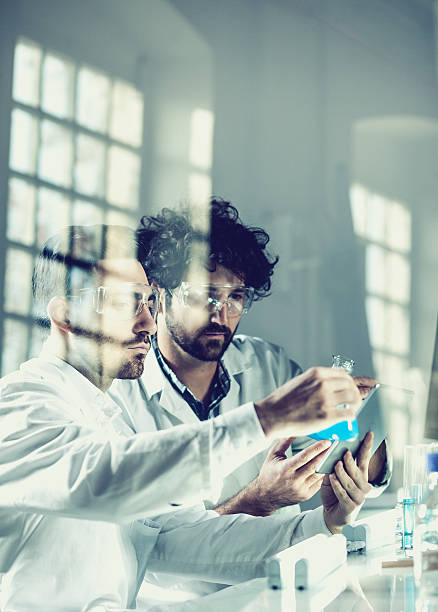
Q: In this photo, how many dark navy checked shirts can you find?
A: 1